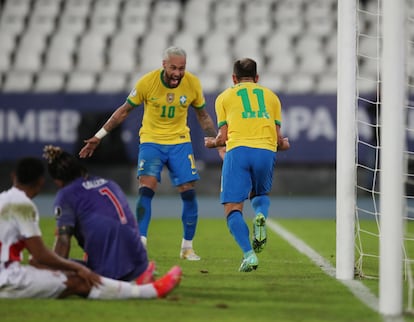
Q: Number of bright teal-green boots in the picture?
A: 2